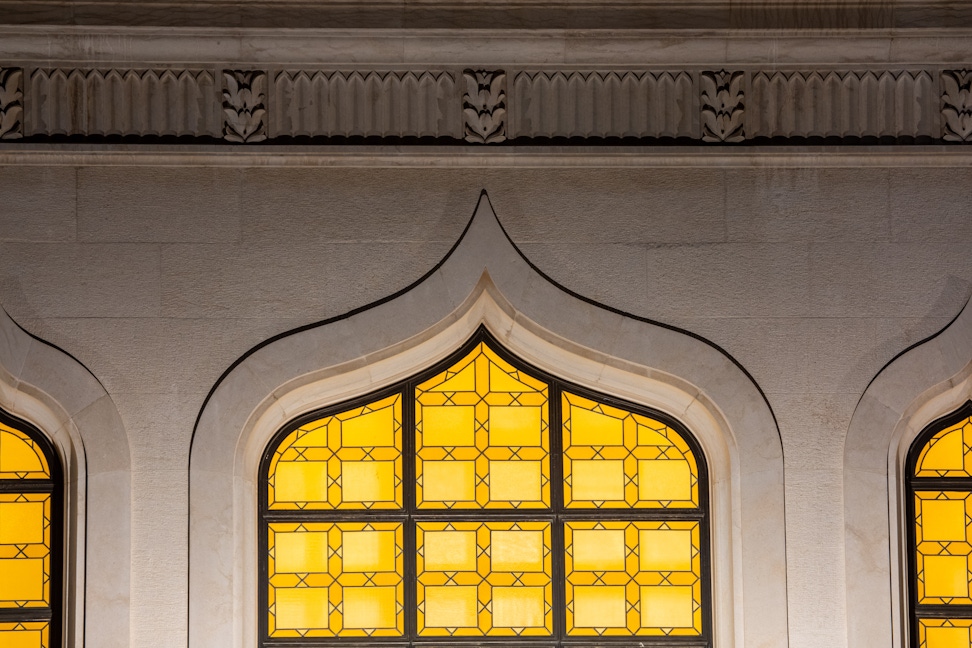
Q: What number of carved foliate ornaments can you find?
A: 5